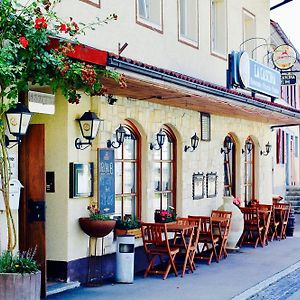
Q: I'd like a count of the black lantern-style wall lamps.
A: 8